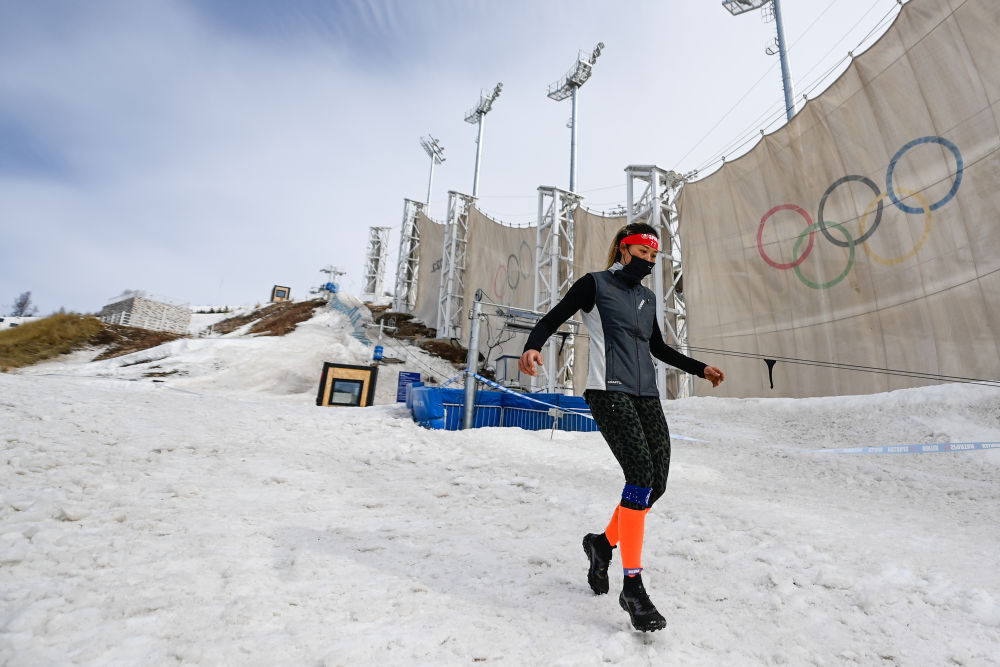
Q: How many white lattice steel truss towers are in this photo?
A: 5